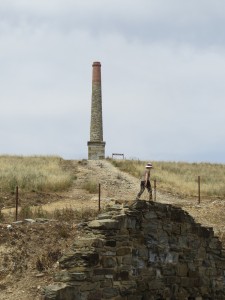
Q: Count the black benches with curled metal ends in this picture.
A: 0